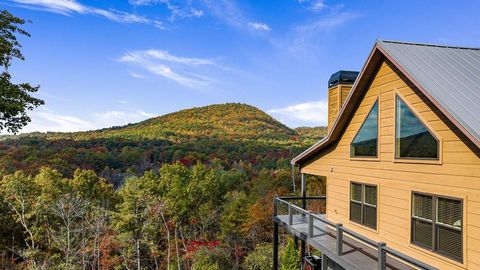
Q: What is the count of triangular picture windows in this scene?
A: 2